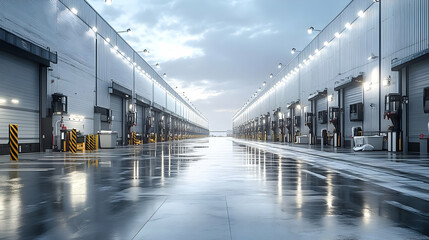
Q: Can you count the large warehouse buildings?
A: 2